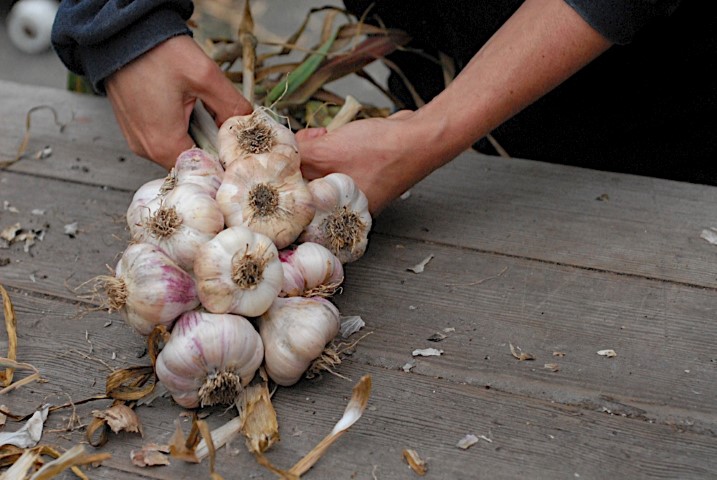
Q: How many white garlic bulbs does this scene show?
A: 10